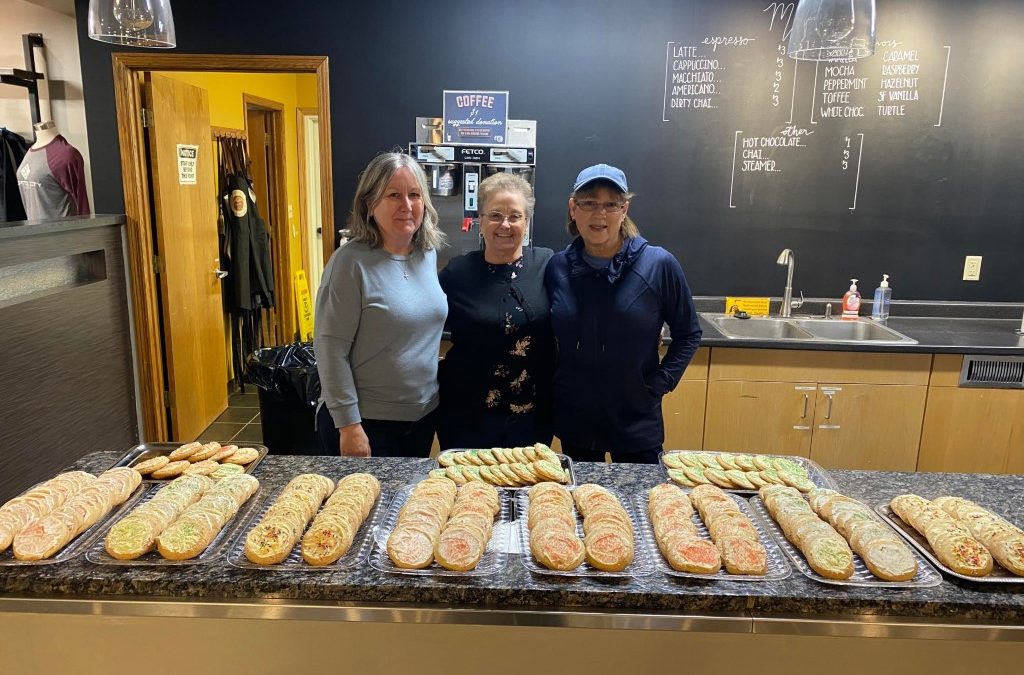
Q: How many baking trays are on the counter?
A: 11